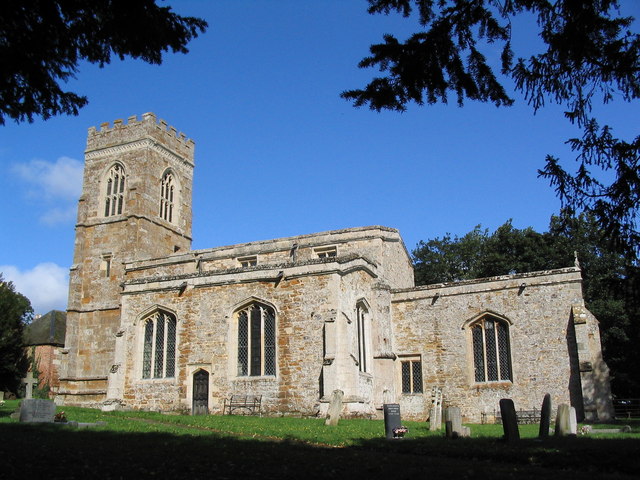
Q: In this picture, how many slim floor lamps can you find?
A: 0